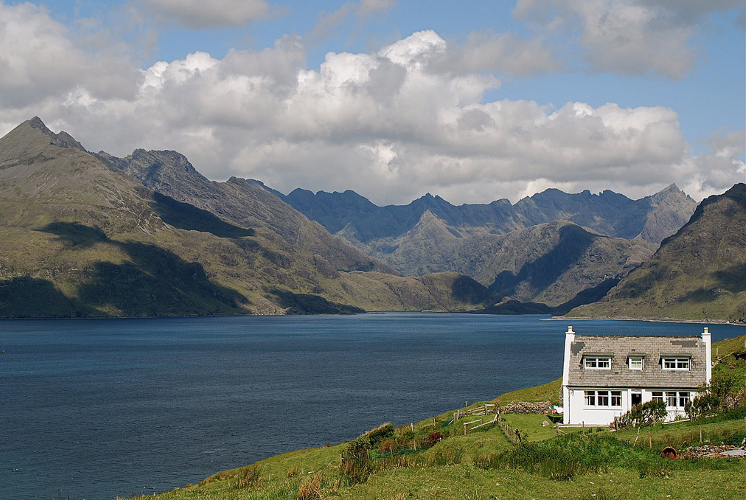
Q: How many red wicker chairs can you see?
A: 0